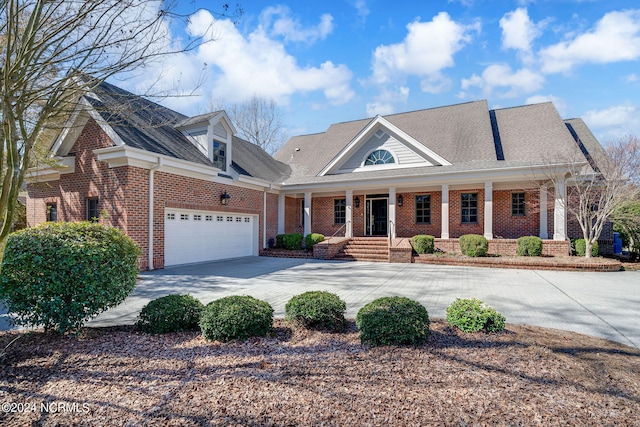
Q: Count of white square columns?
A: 8